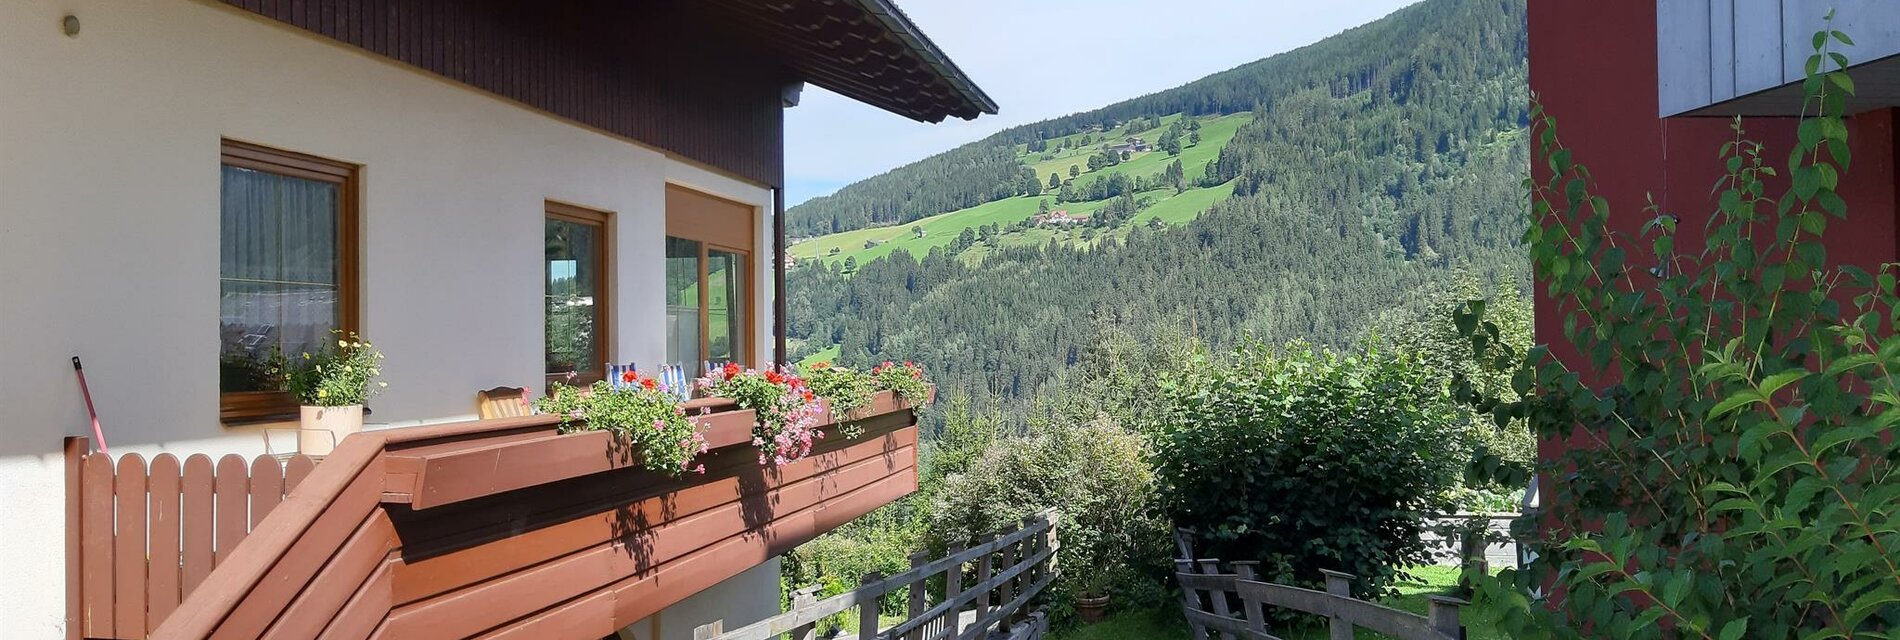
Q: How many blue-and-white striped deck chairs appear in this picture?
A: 3